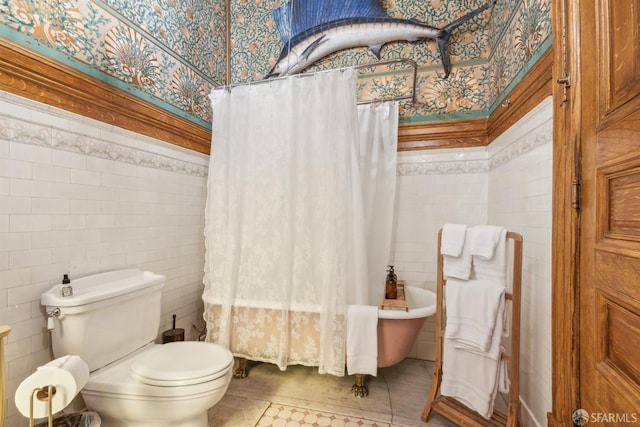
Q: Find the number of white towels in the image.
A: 7